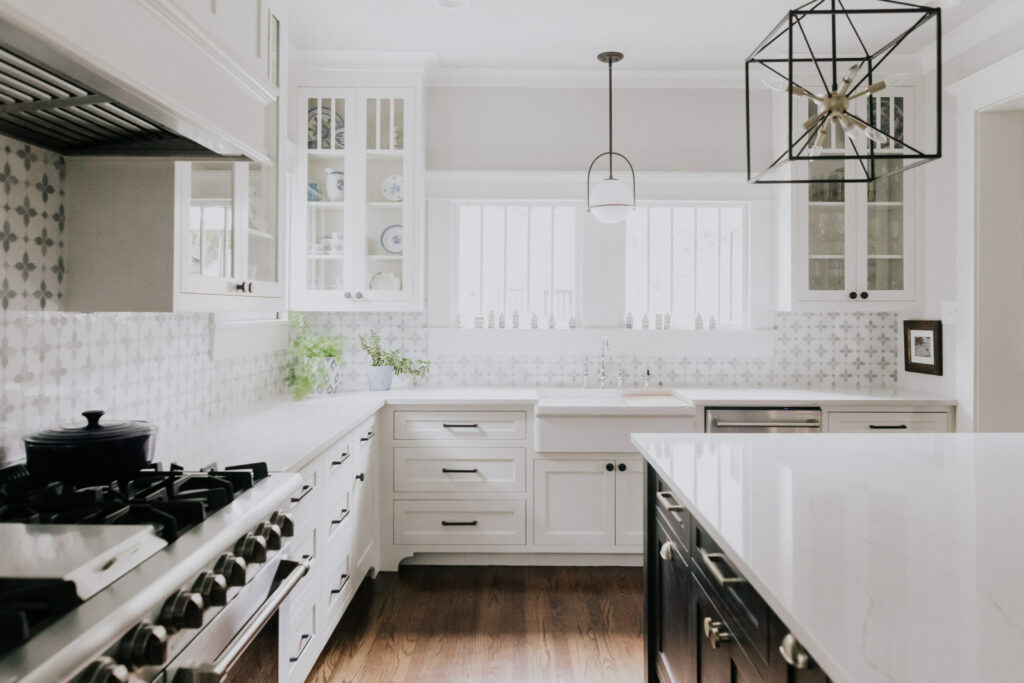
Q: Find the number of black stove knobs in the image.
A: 8